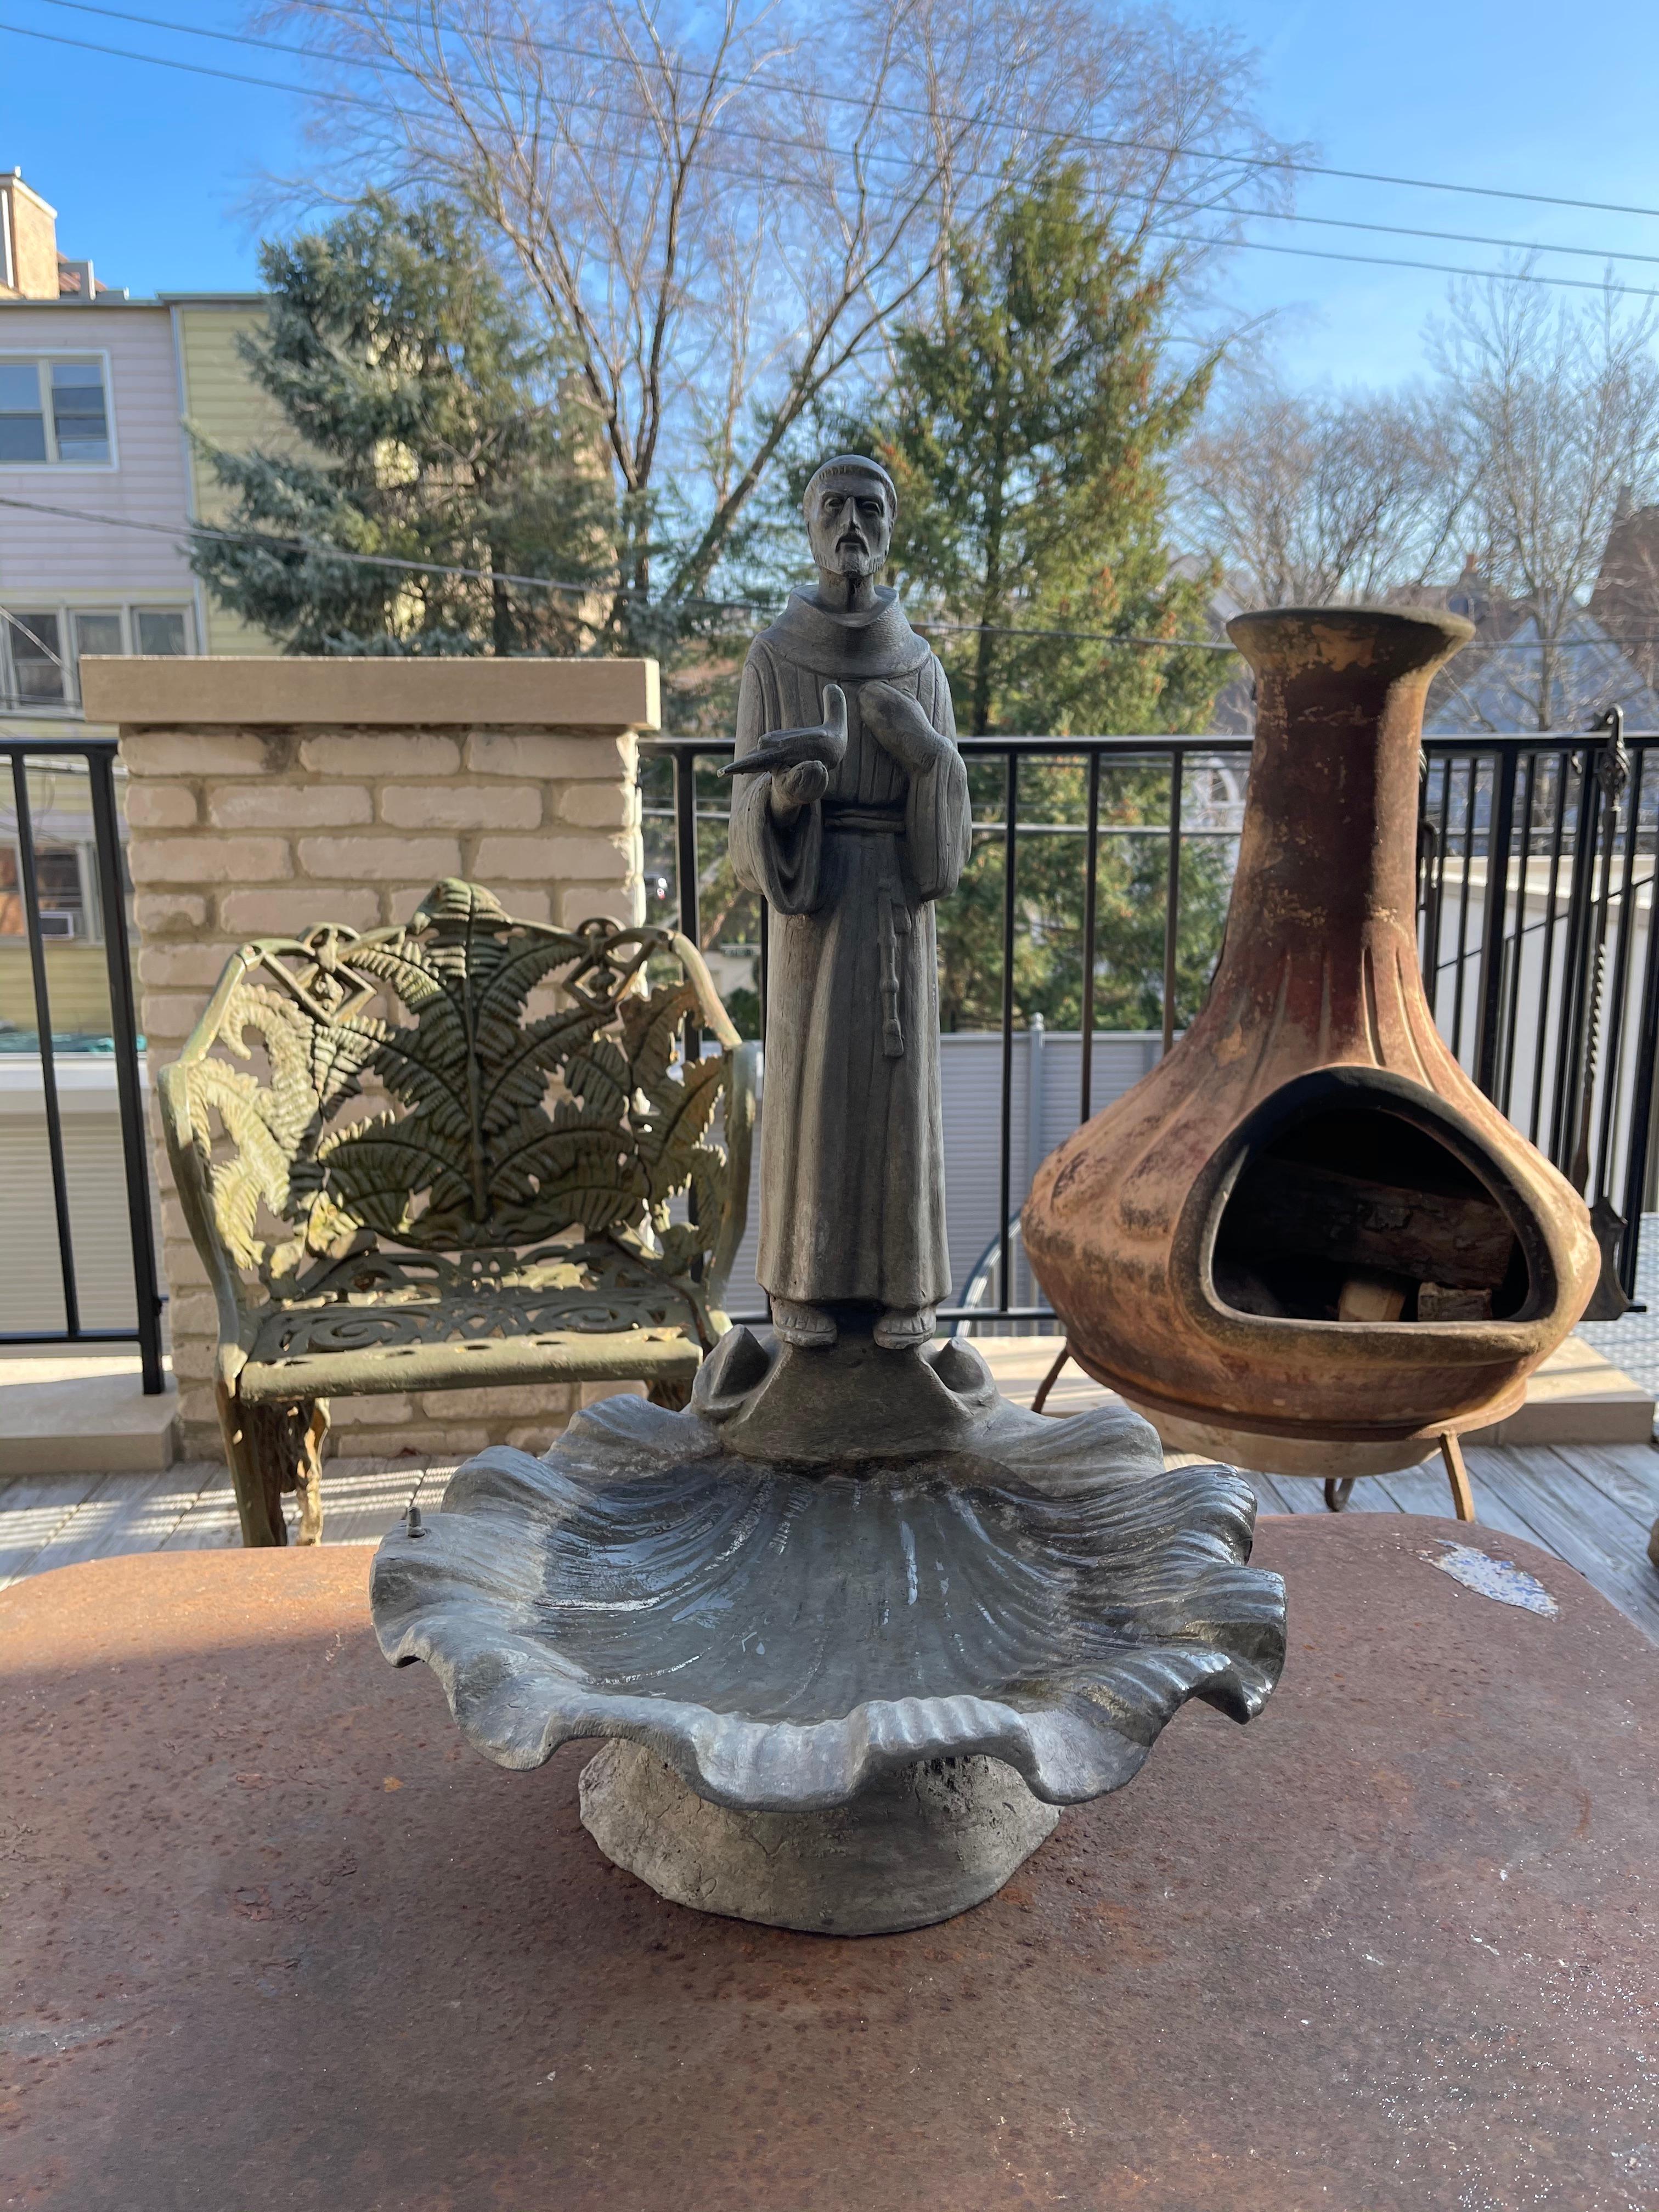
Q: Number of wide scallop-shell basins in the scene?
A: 1